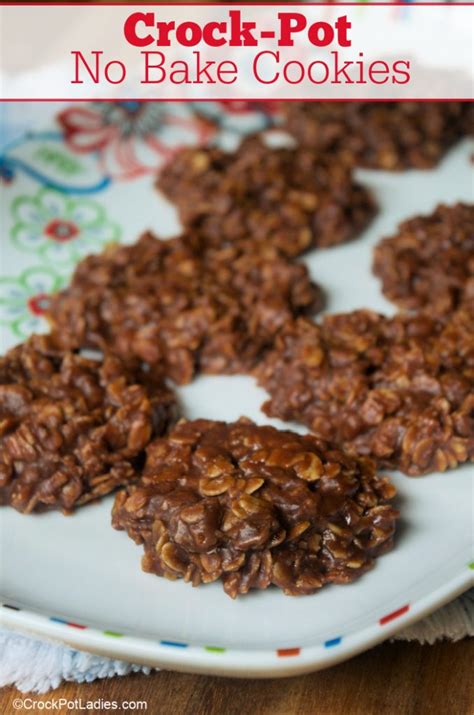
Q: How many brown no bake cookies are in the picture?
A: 7